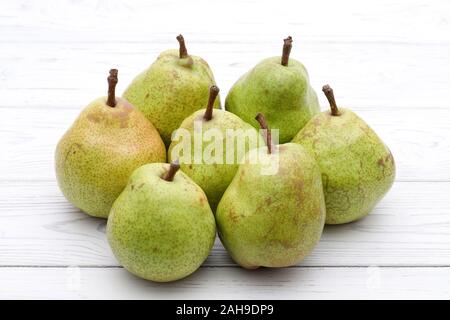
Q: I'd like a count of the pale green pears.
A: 7